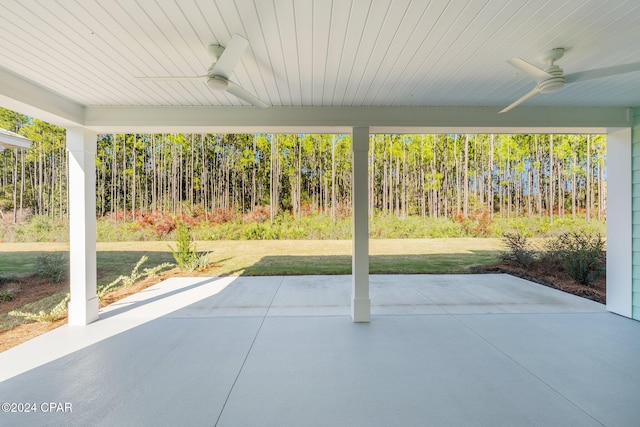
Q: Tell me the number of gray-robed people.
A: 0